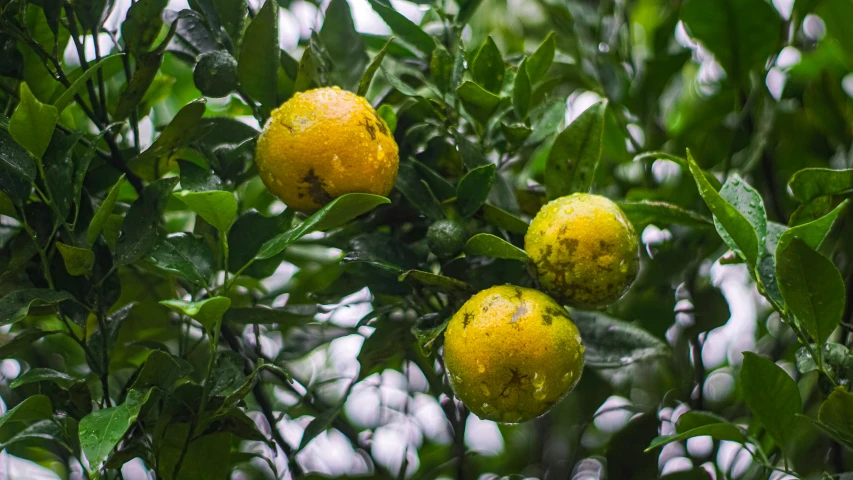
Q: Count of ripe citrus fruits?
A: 3